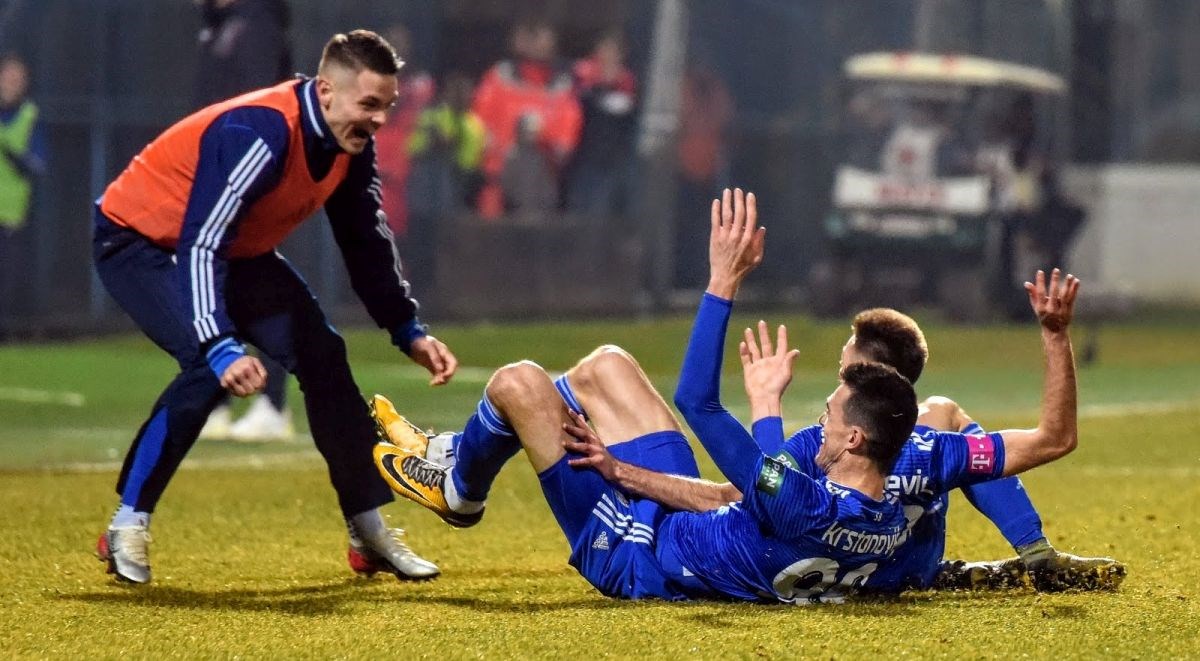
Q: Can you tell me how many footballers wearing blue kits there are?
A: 2